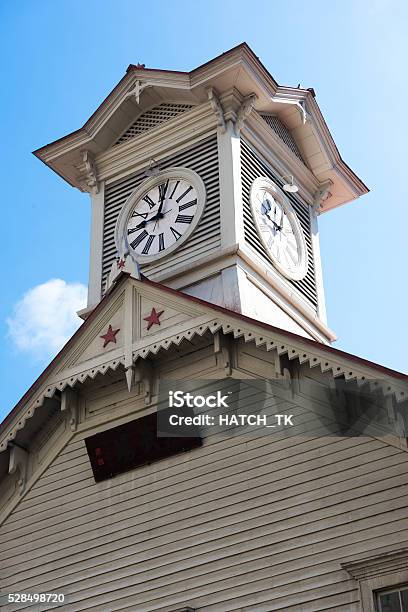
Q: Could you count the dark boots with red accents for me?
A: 0